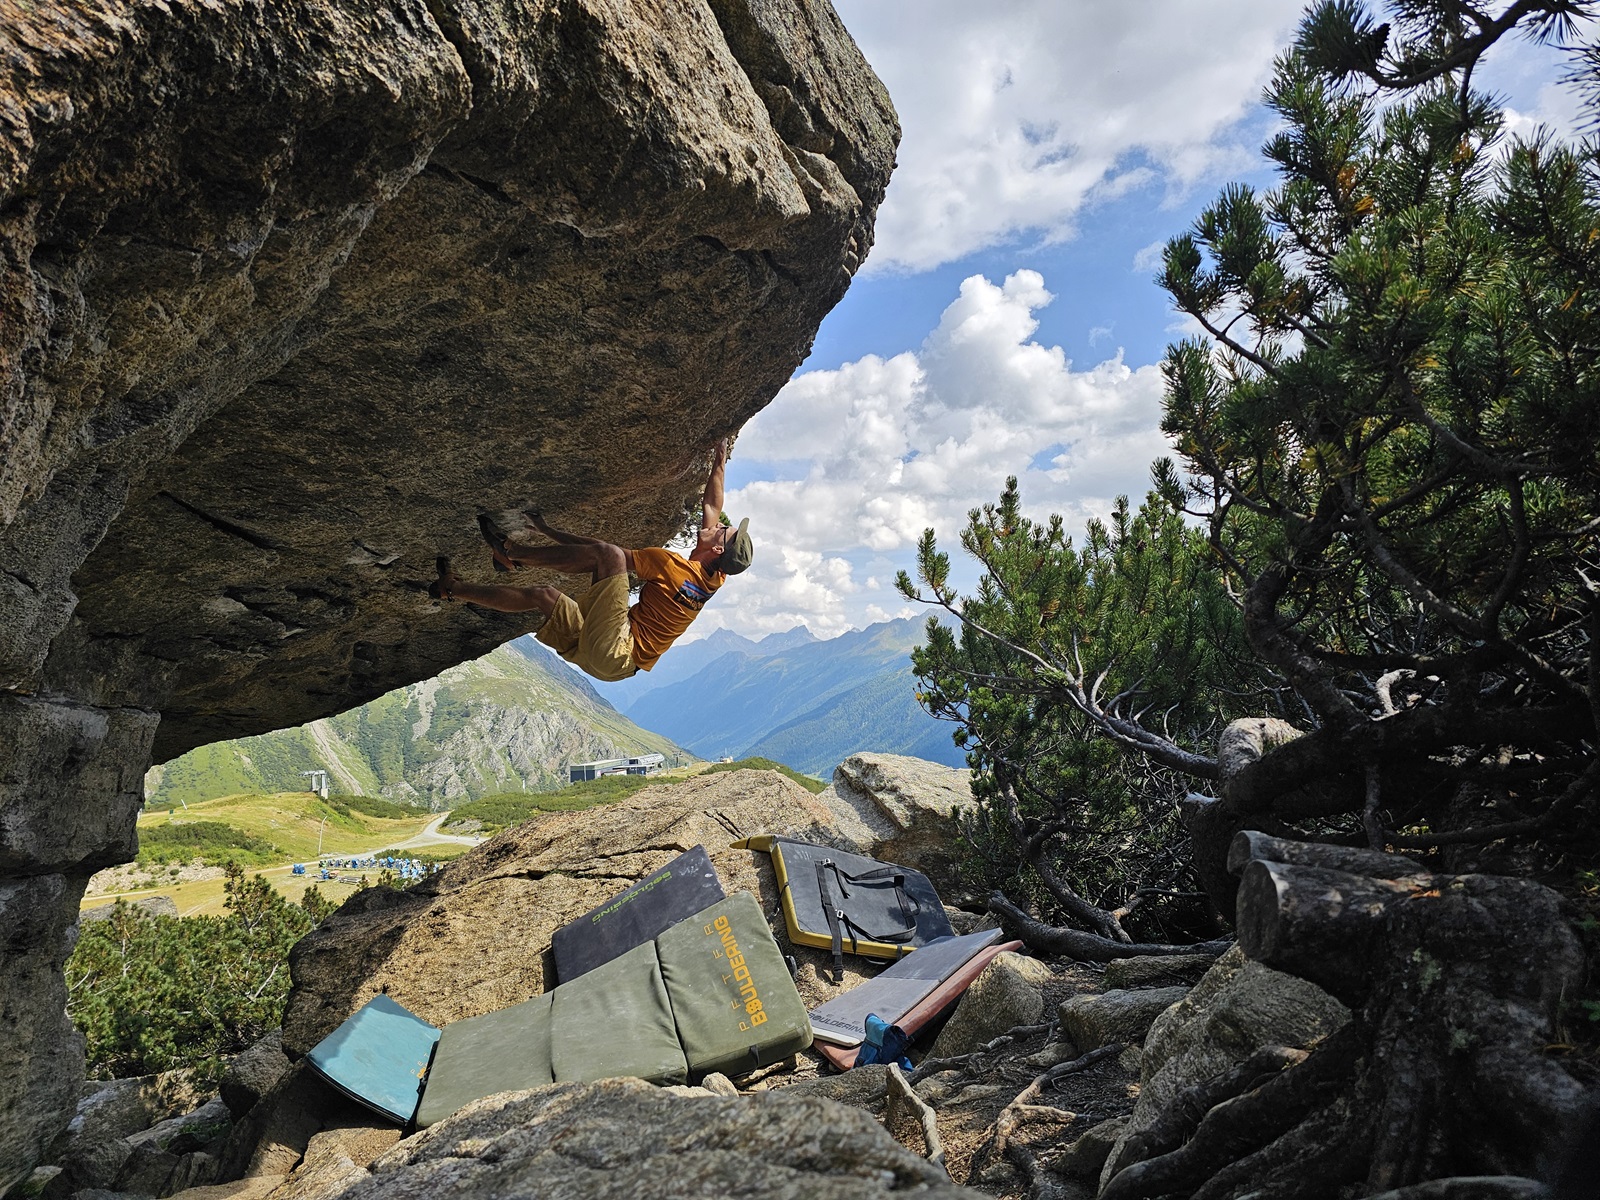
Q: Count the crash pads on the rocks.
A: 6